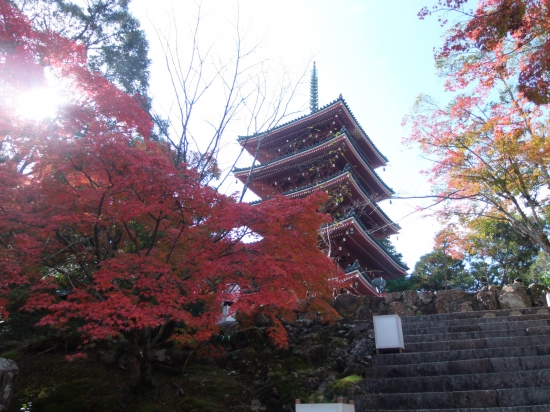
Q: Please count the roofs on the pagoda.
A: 5